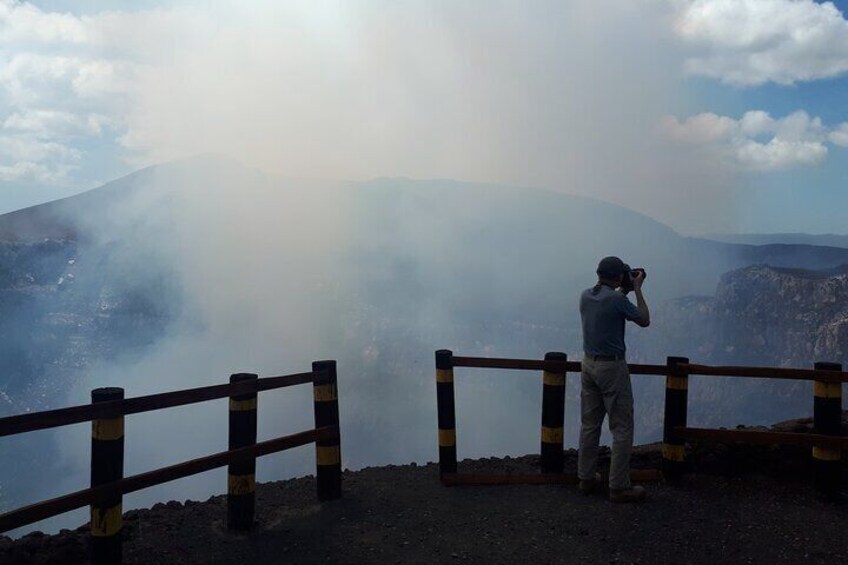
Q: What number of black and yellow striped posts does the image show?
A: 7